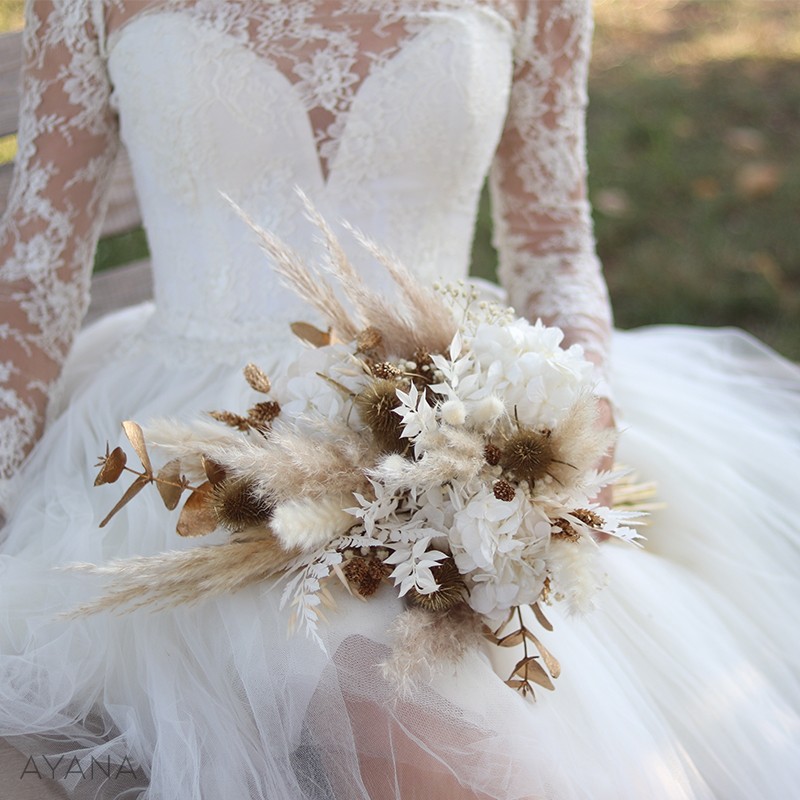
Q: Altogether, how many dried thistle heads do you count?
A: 4